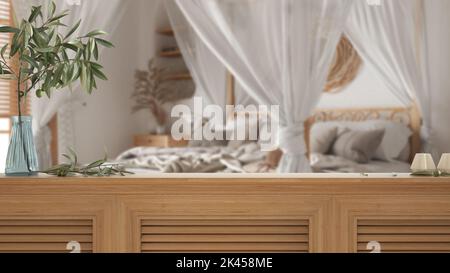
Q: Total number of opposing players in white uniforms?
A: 0